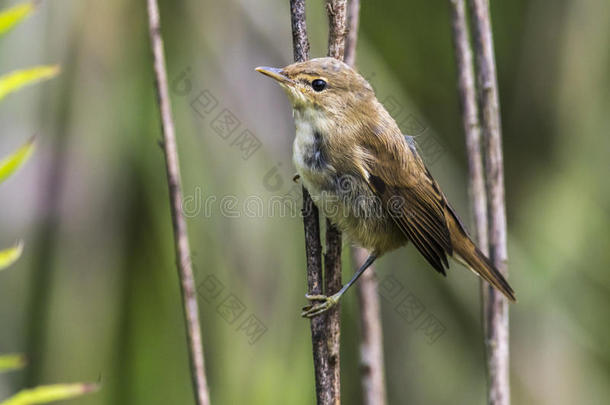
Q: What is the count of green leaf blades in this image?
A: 6